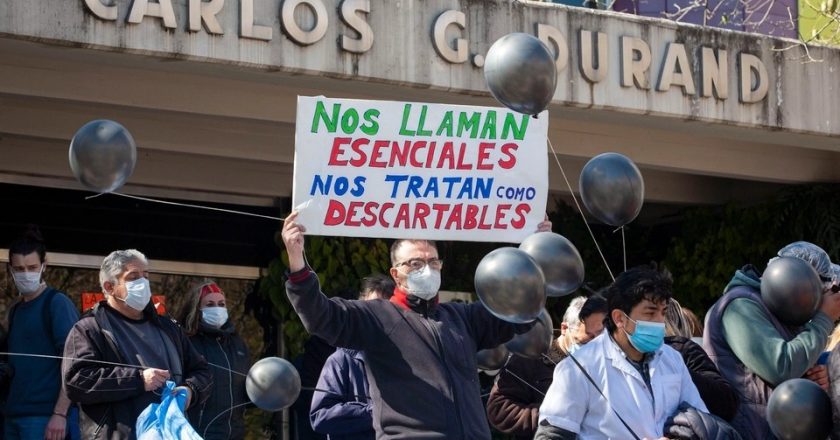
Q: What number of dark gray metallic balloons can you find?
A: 10